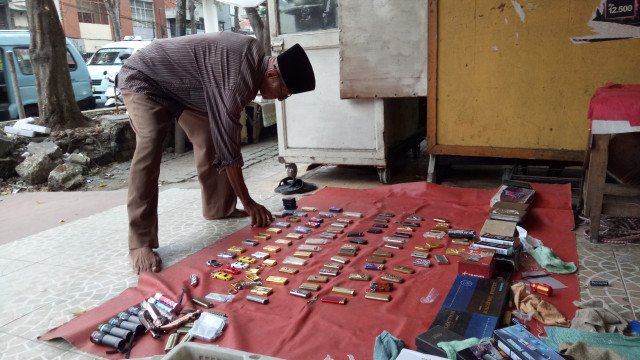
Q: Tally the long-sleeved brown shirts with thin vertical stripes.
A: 1